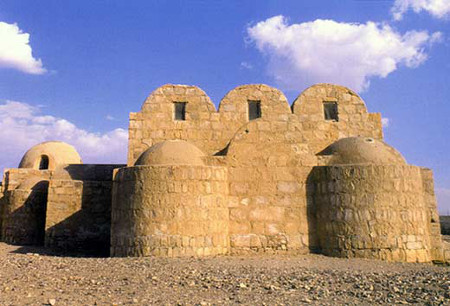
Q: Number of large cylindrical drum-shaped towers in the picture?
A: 2